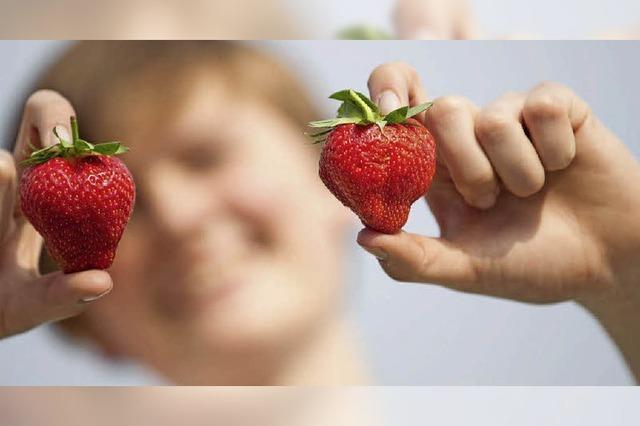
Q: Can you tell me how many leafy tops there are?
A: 2